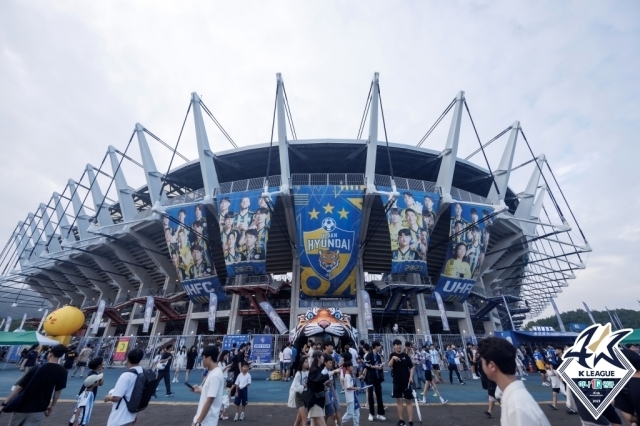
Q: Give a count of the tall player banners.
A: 4